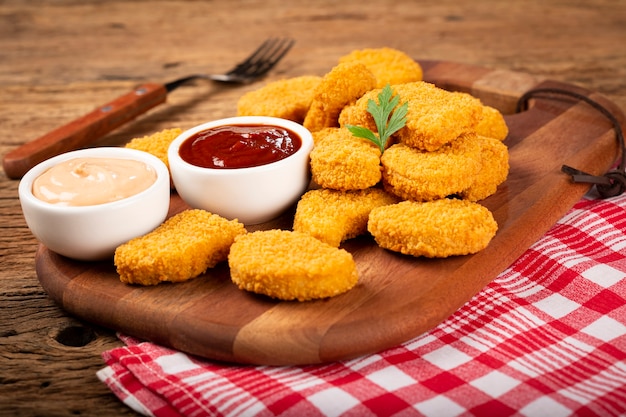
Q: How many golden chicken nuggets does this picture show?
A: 14